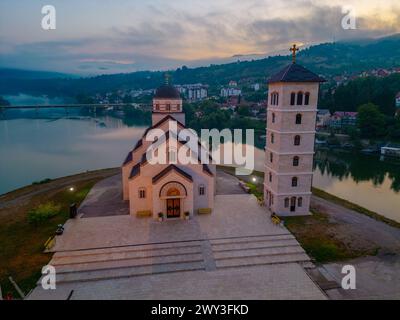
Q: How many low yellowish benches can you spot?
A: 5